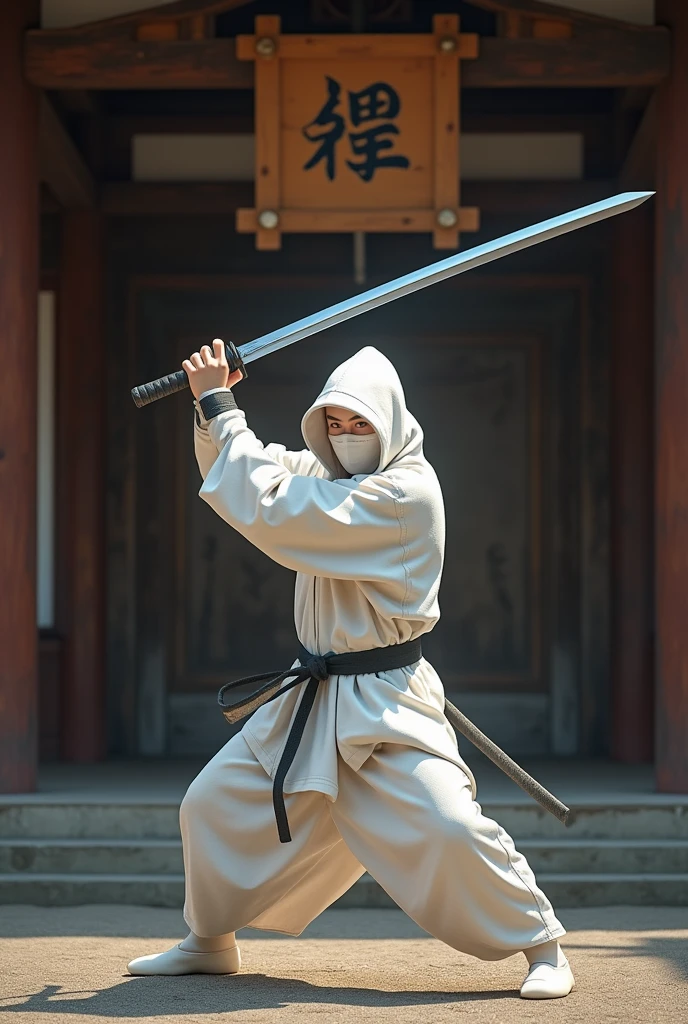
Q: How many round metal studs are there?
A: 4